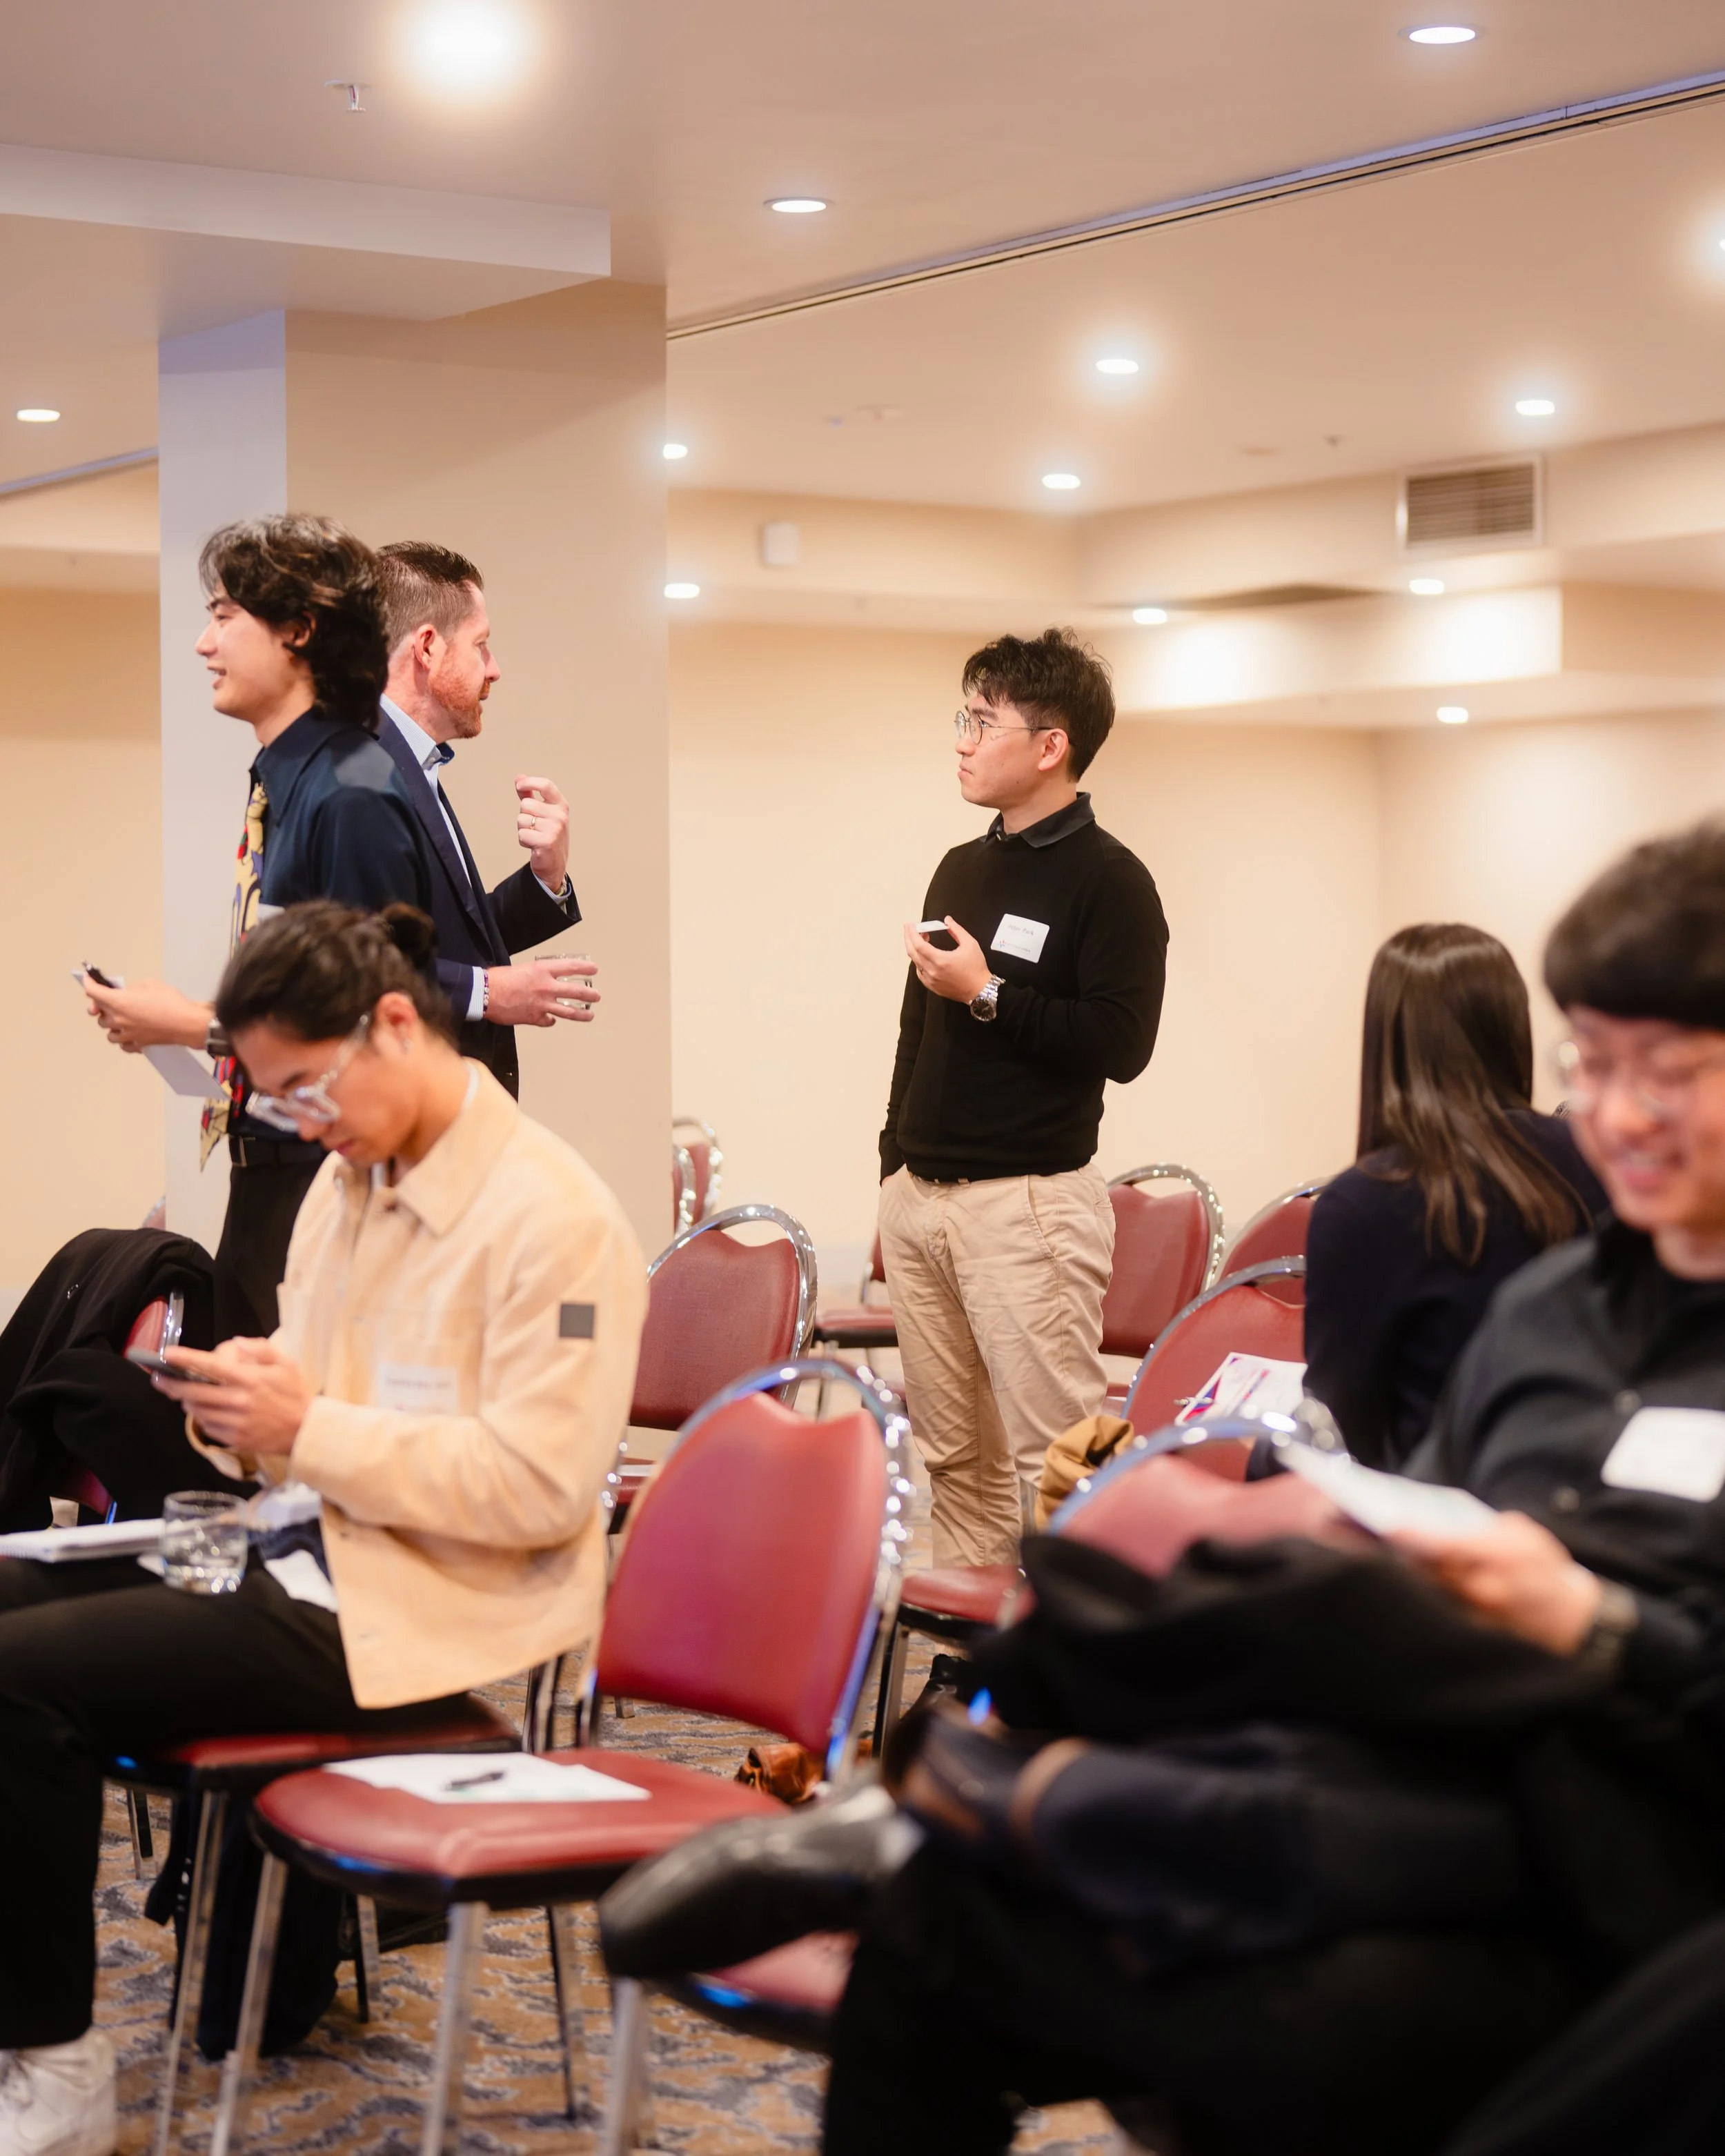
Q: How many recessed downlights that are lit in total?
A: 13